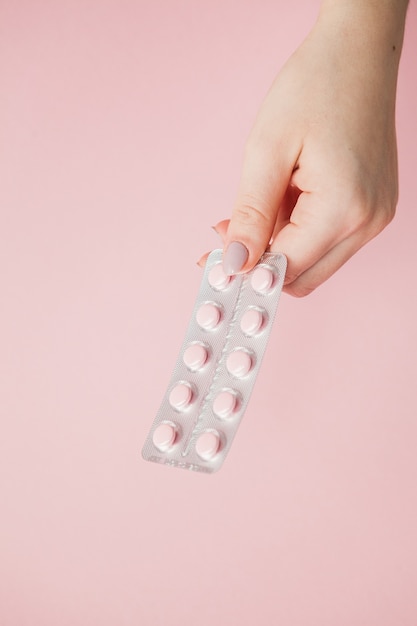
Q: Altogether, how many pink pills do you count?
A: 10